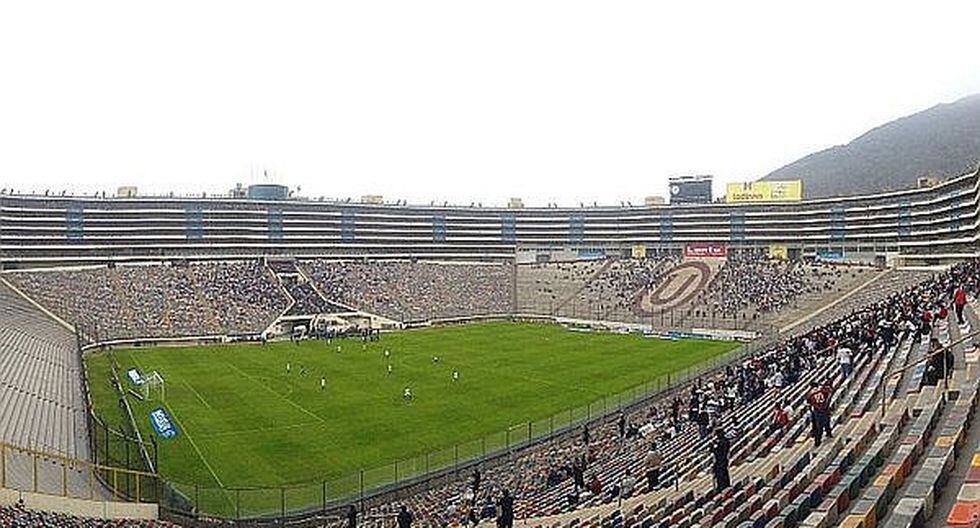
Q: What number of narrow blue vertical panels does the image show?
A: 12